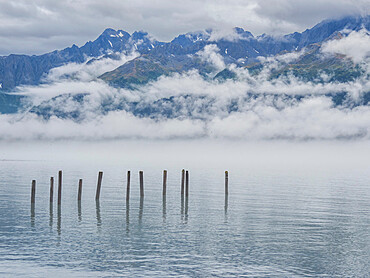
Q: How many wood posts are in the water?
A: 11